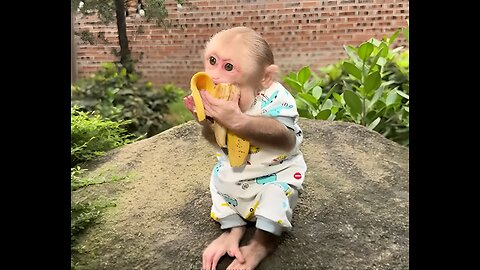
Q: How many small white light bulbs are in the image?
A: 3